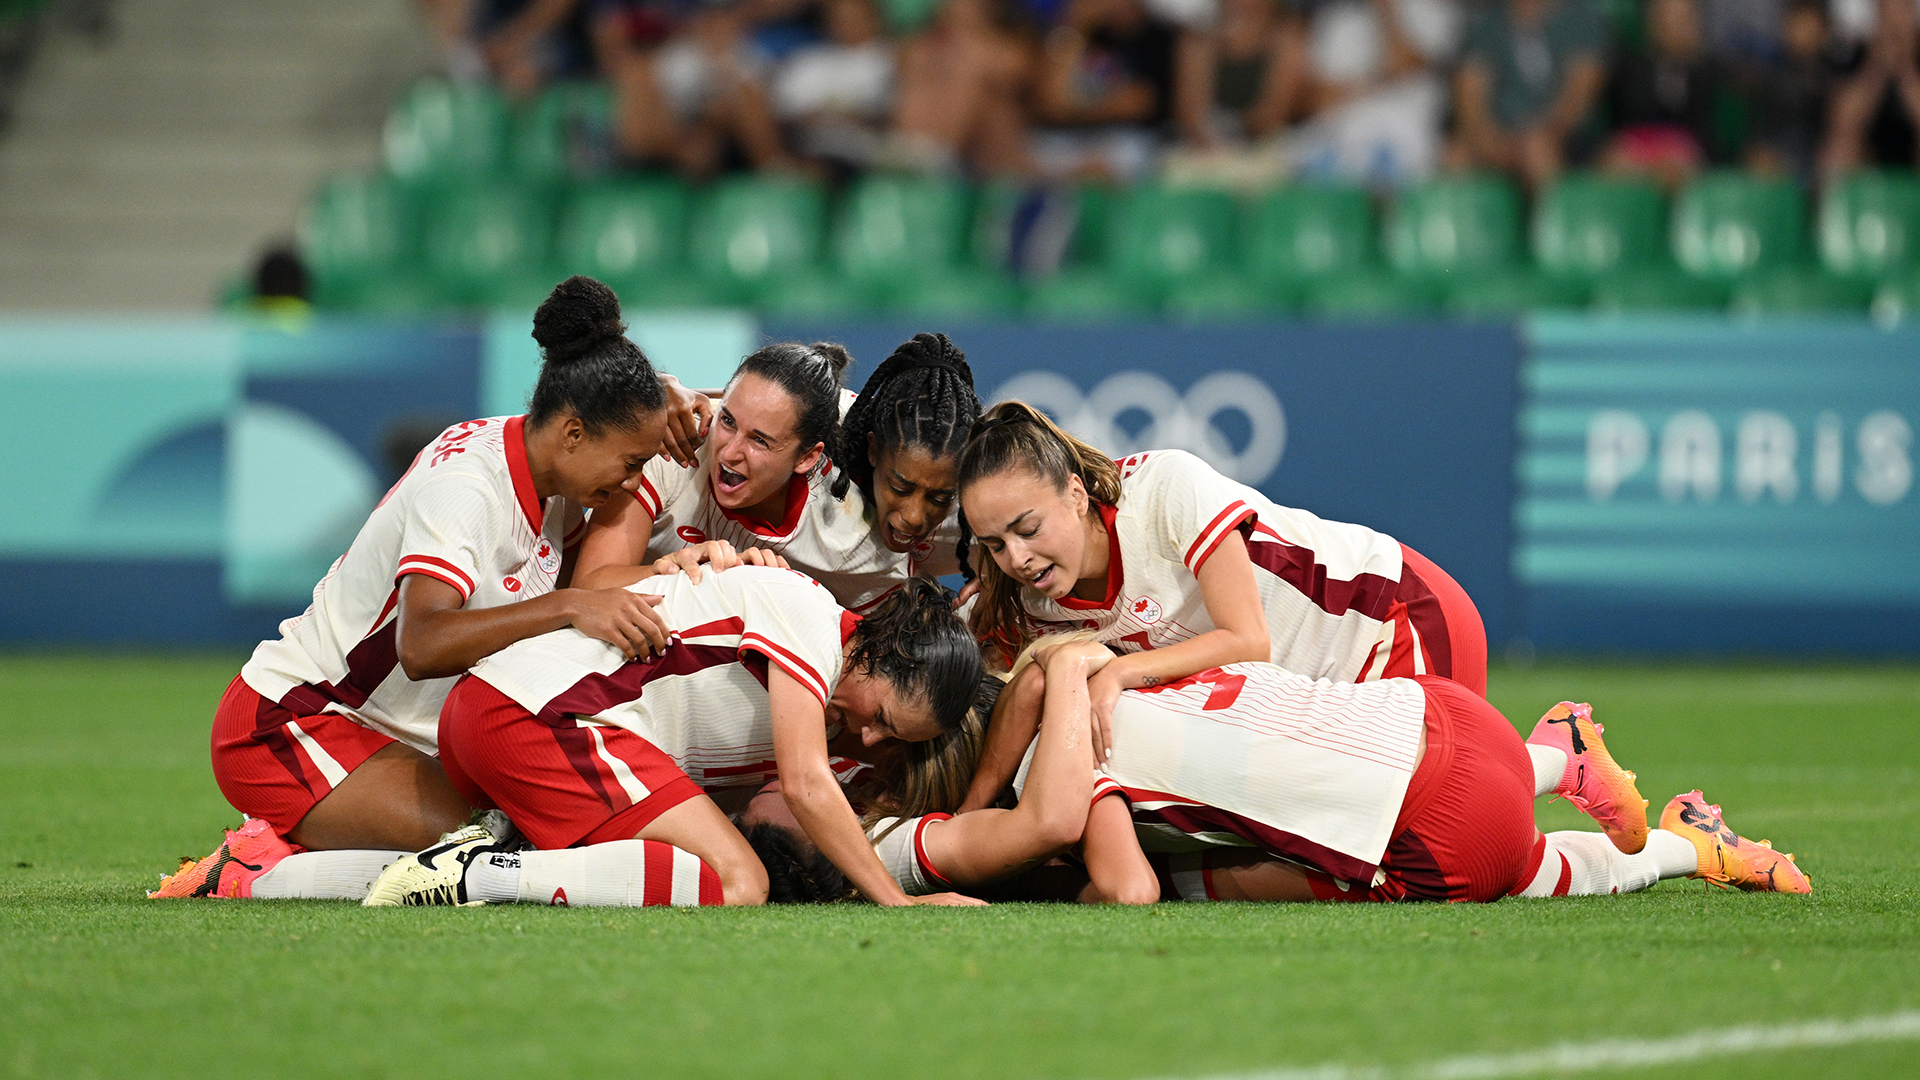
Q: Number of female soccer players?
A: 8